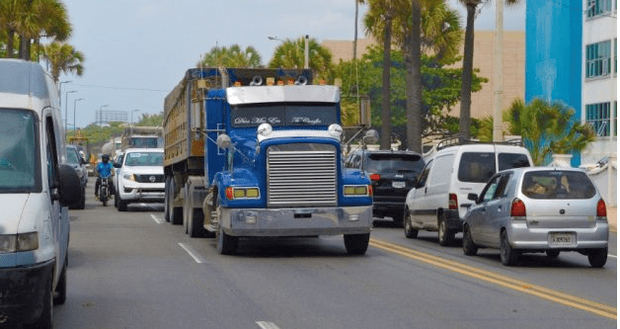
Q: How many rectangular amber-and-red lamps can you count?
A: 2